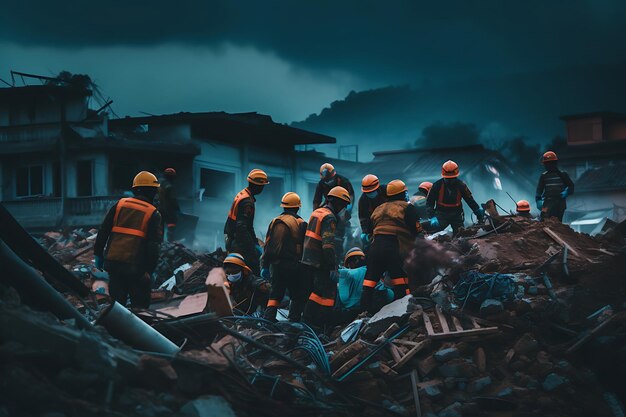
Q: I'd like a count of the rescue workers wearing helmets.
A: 14